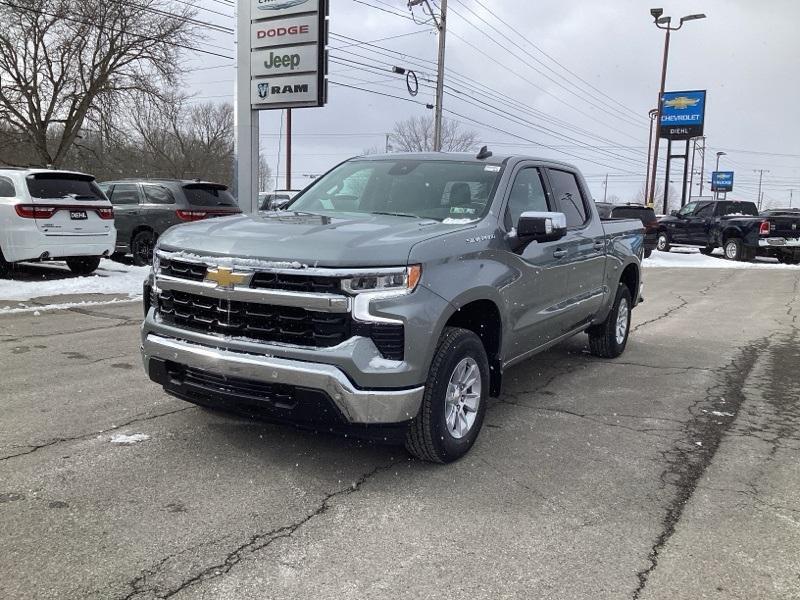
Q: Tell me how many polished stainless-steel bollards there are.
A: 0